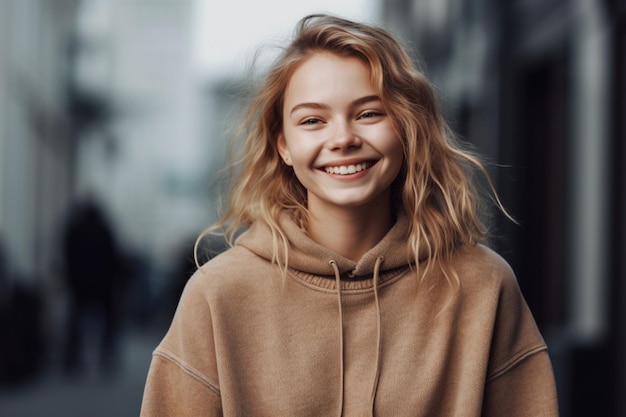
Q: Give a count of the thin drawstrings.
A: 2